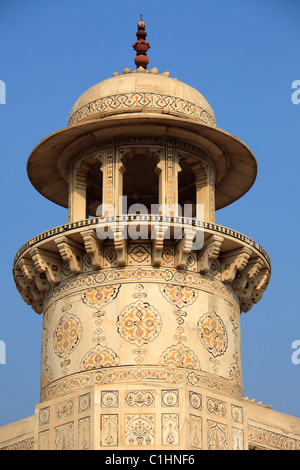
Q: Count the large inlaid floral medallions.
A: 3